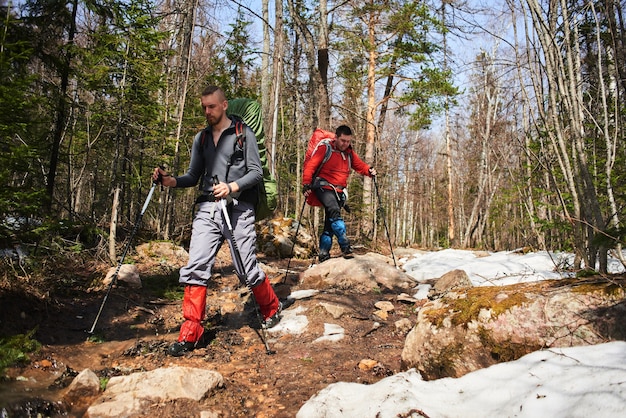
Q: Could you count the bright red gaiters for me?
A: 2